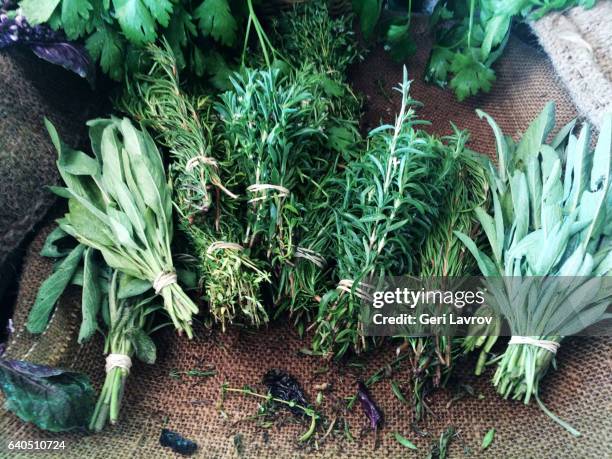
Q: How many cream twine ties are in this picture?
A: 8